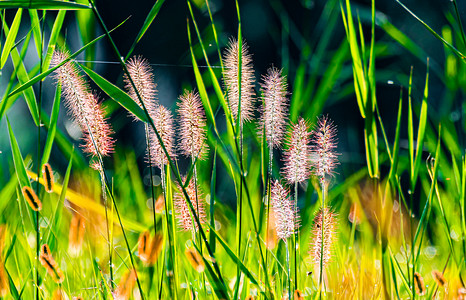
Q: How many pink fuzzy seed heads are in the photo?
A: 12